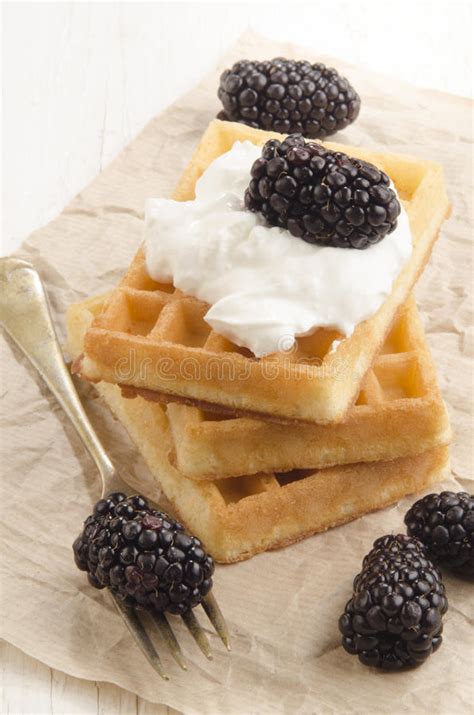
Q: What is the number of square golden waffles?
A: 3